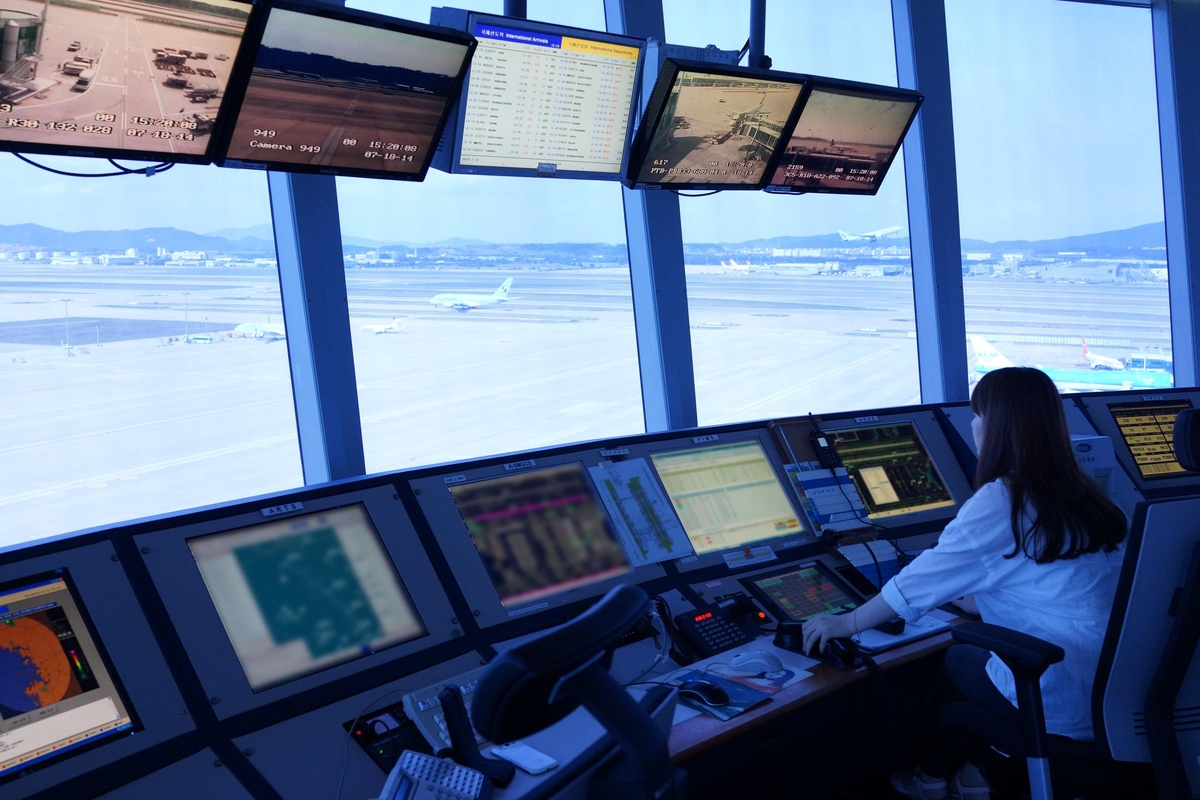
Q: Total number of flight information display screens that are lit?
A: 1